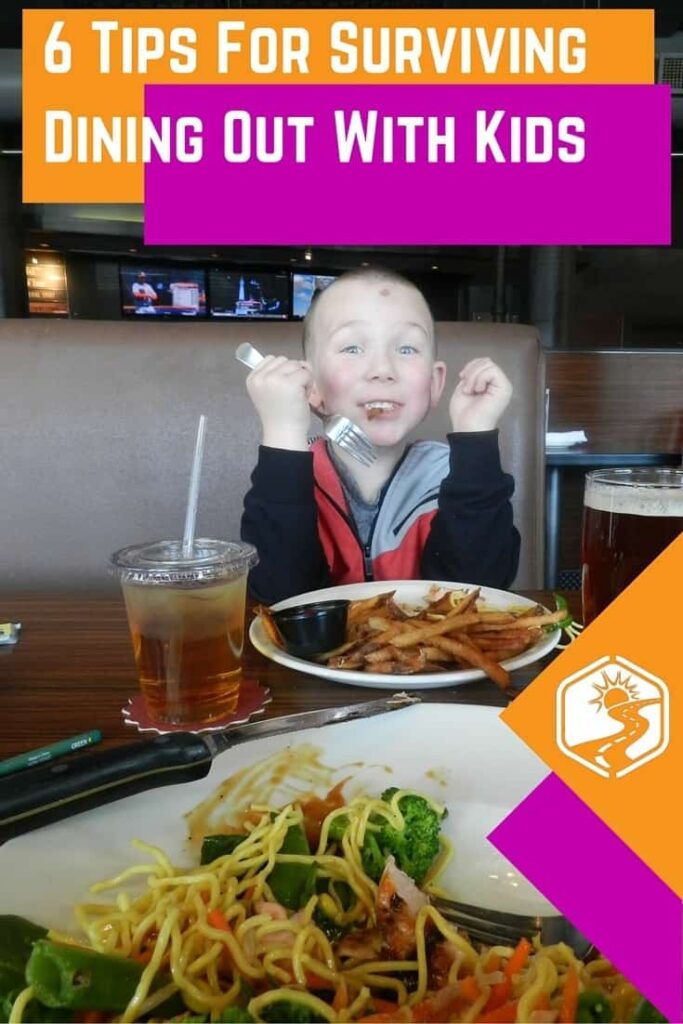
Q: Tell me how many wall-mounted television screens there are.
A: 3